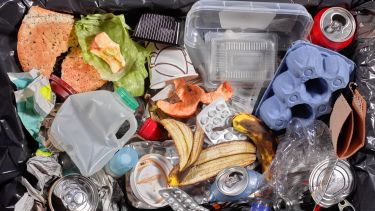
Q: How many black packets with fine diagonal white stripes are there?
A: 1